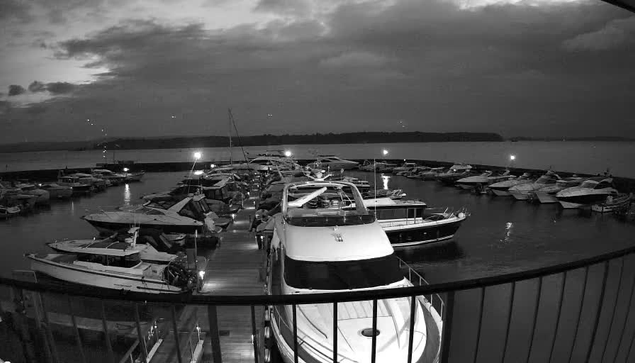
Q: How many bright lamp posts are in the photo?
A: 4